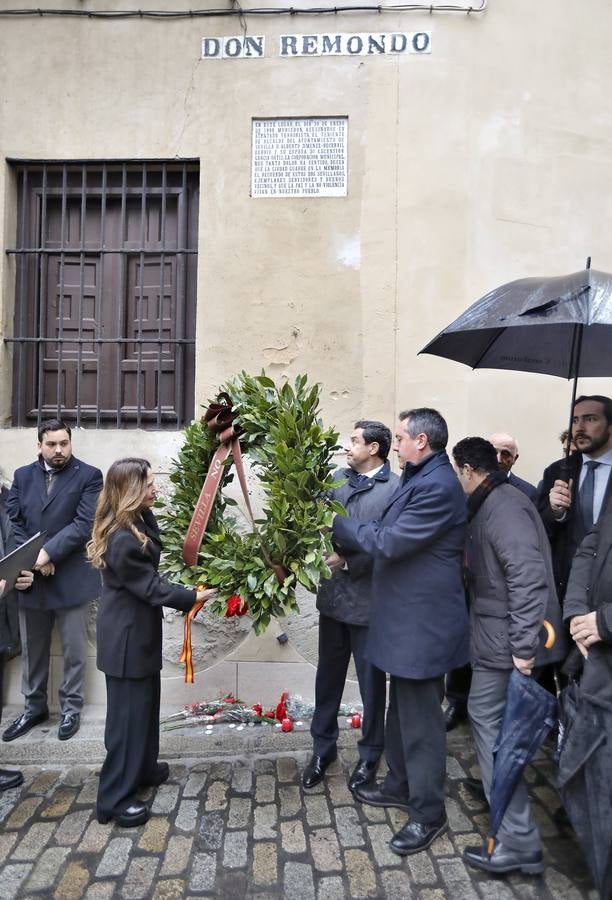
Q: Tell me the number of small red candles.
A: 2